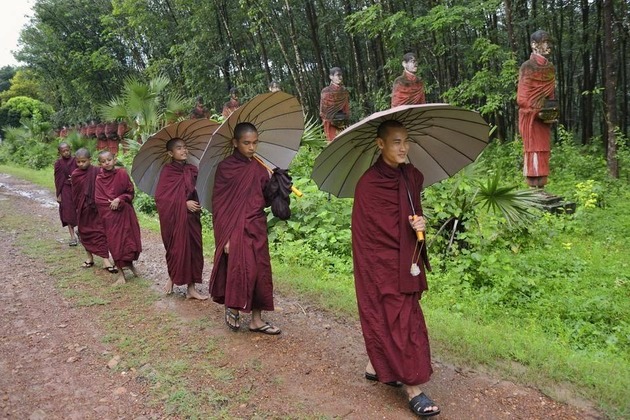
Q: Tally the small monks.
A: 3